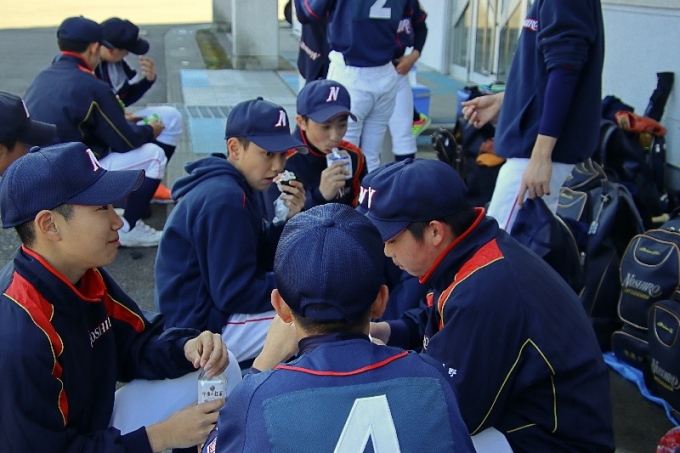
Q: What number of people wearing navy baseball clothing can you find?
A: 12